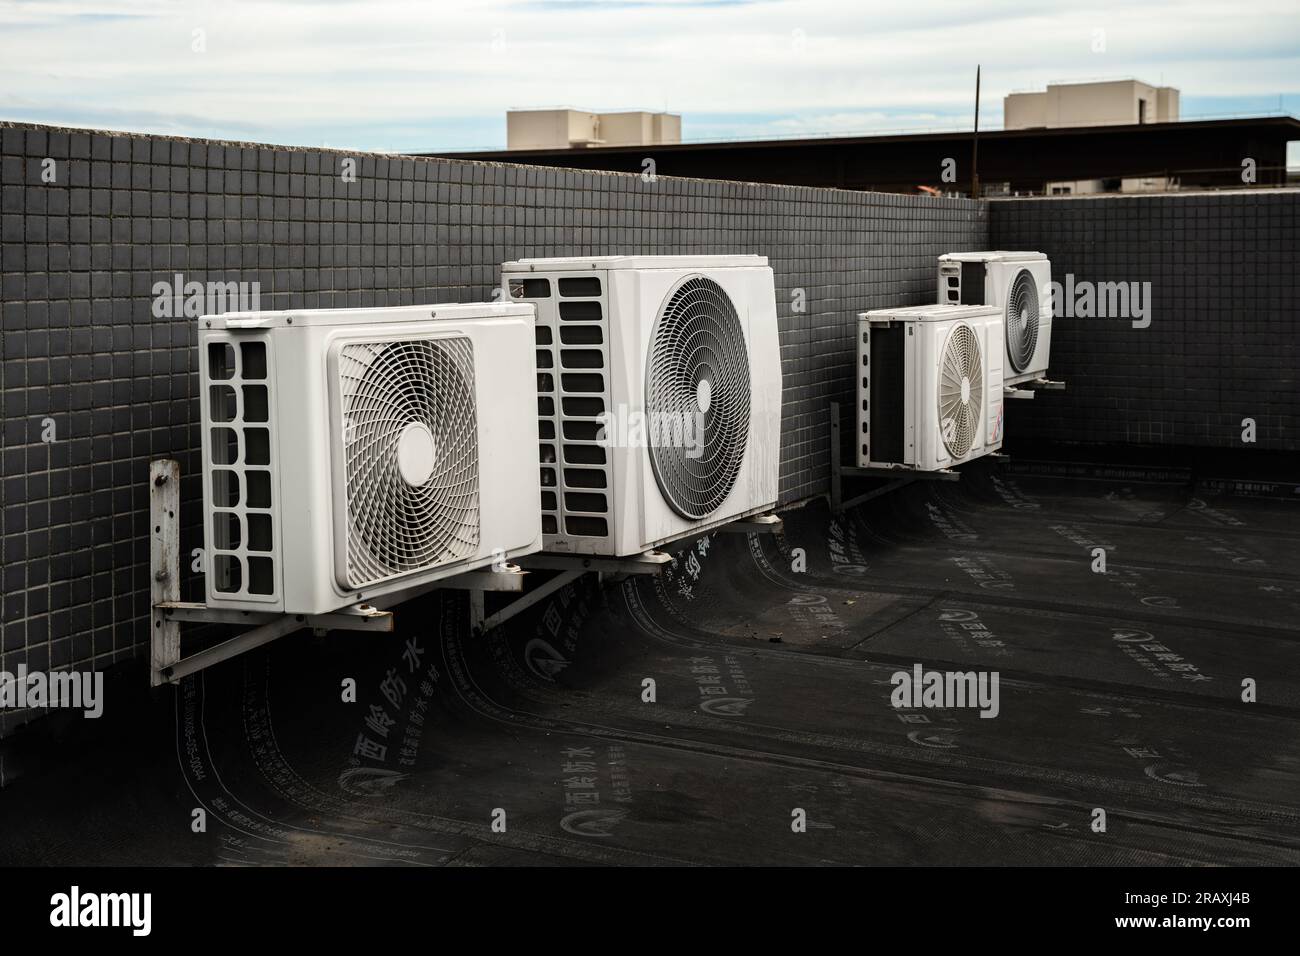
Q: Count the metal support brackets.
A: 8